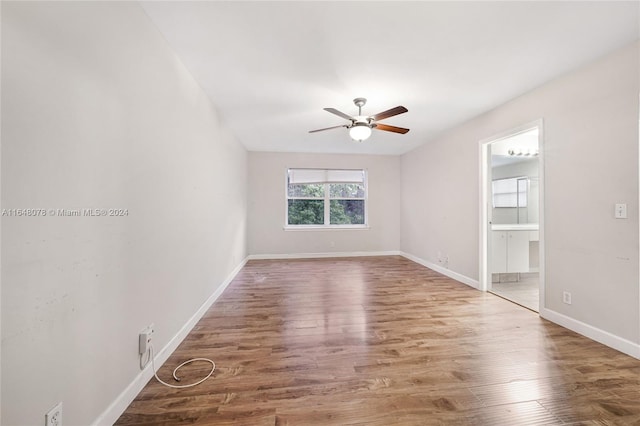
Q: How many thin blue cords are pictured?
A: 0